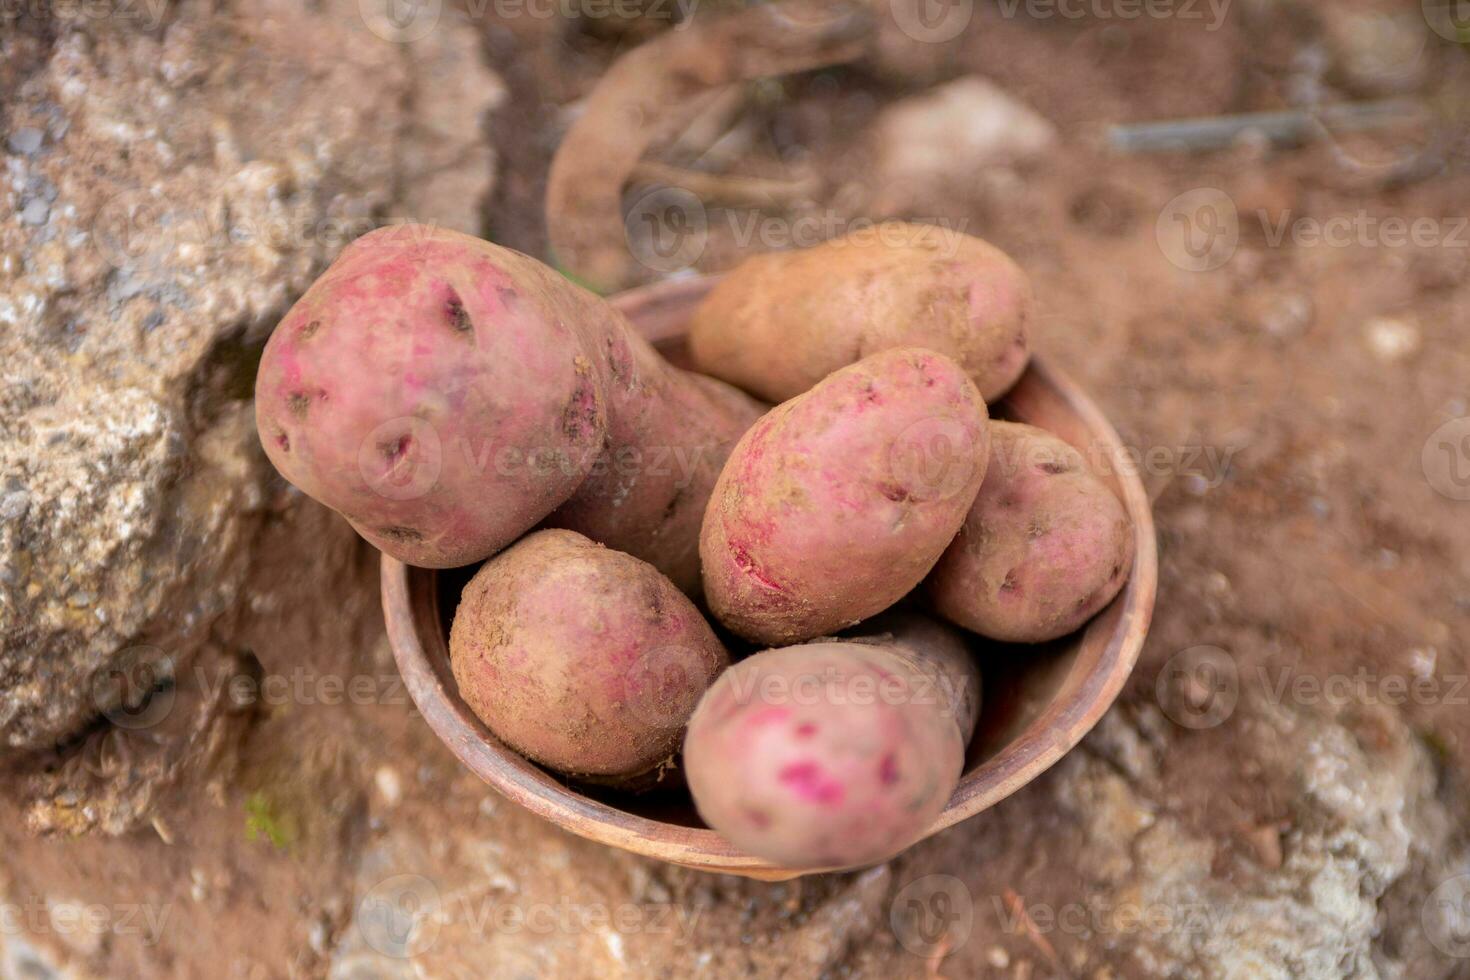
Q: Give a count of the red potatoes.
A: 6